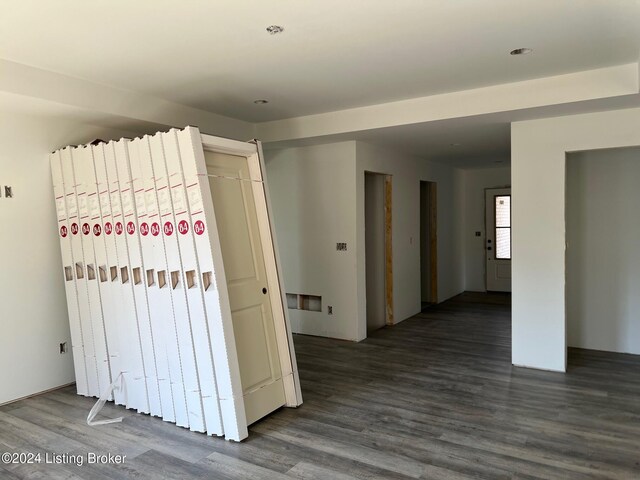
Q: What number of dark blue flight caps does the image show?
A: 0